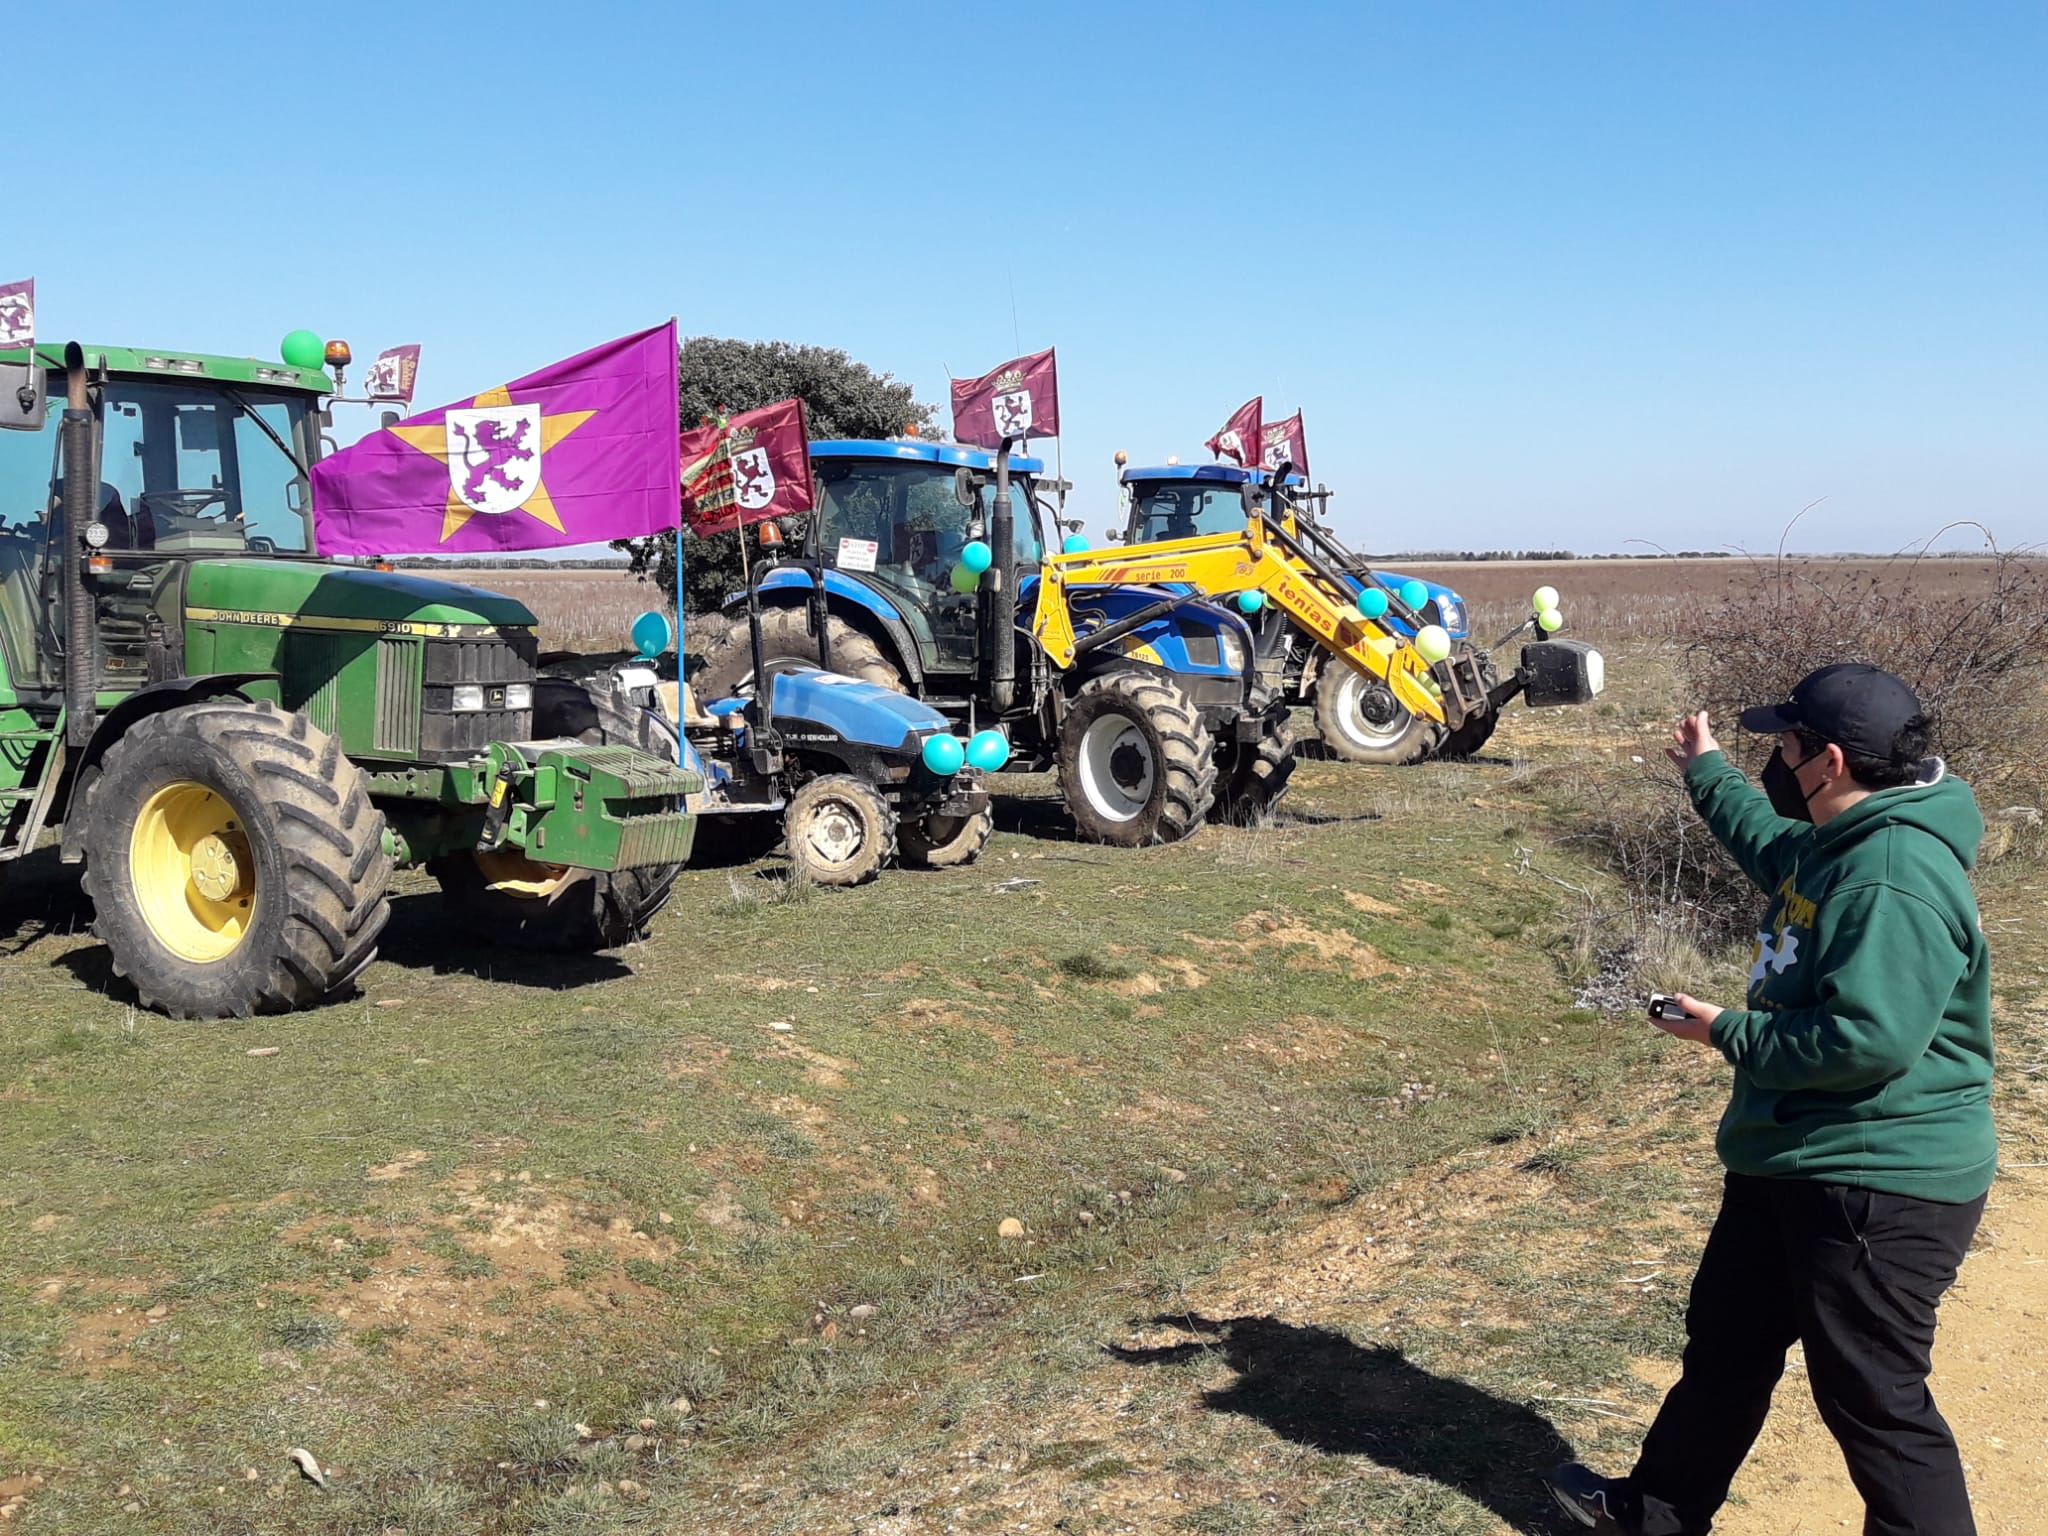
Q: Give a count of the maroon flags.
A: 6